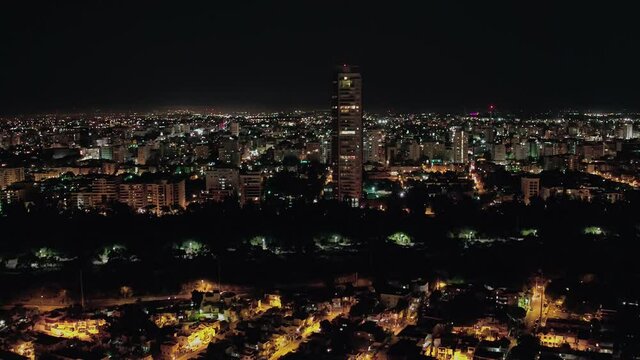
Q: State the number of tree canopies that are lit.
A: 9